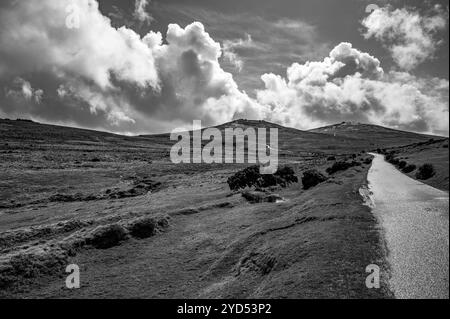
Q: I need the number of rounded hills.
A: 2